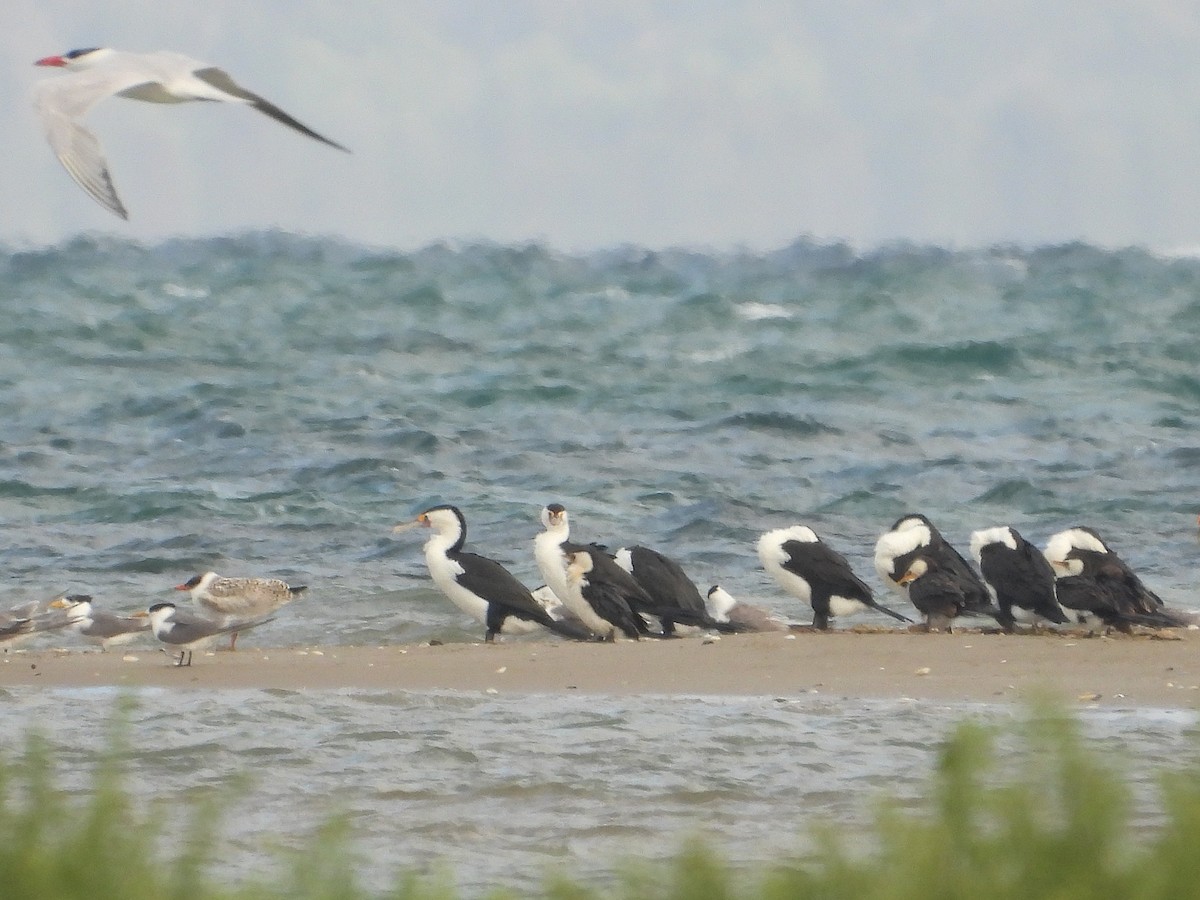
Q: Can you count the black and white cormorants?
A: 10